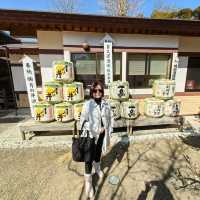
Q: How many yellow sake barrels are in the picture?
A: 6